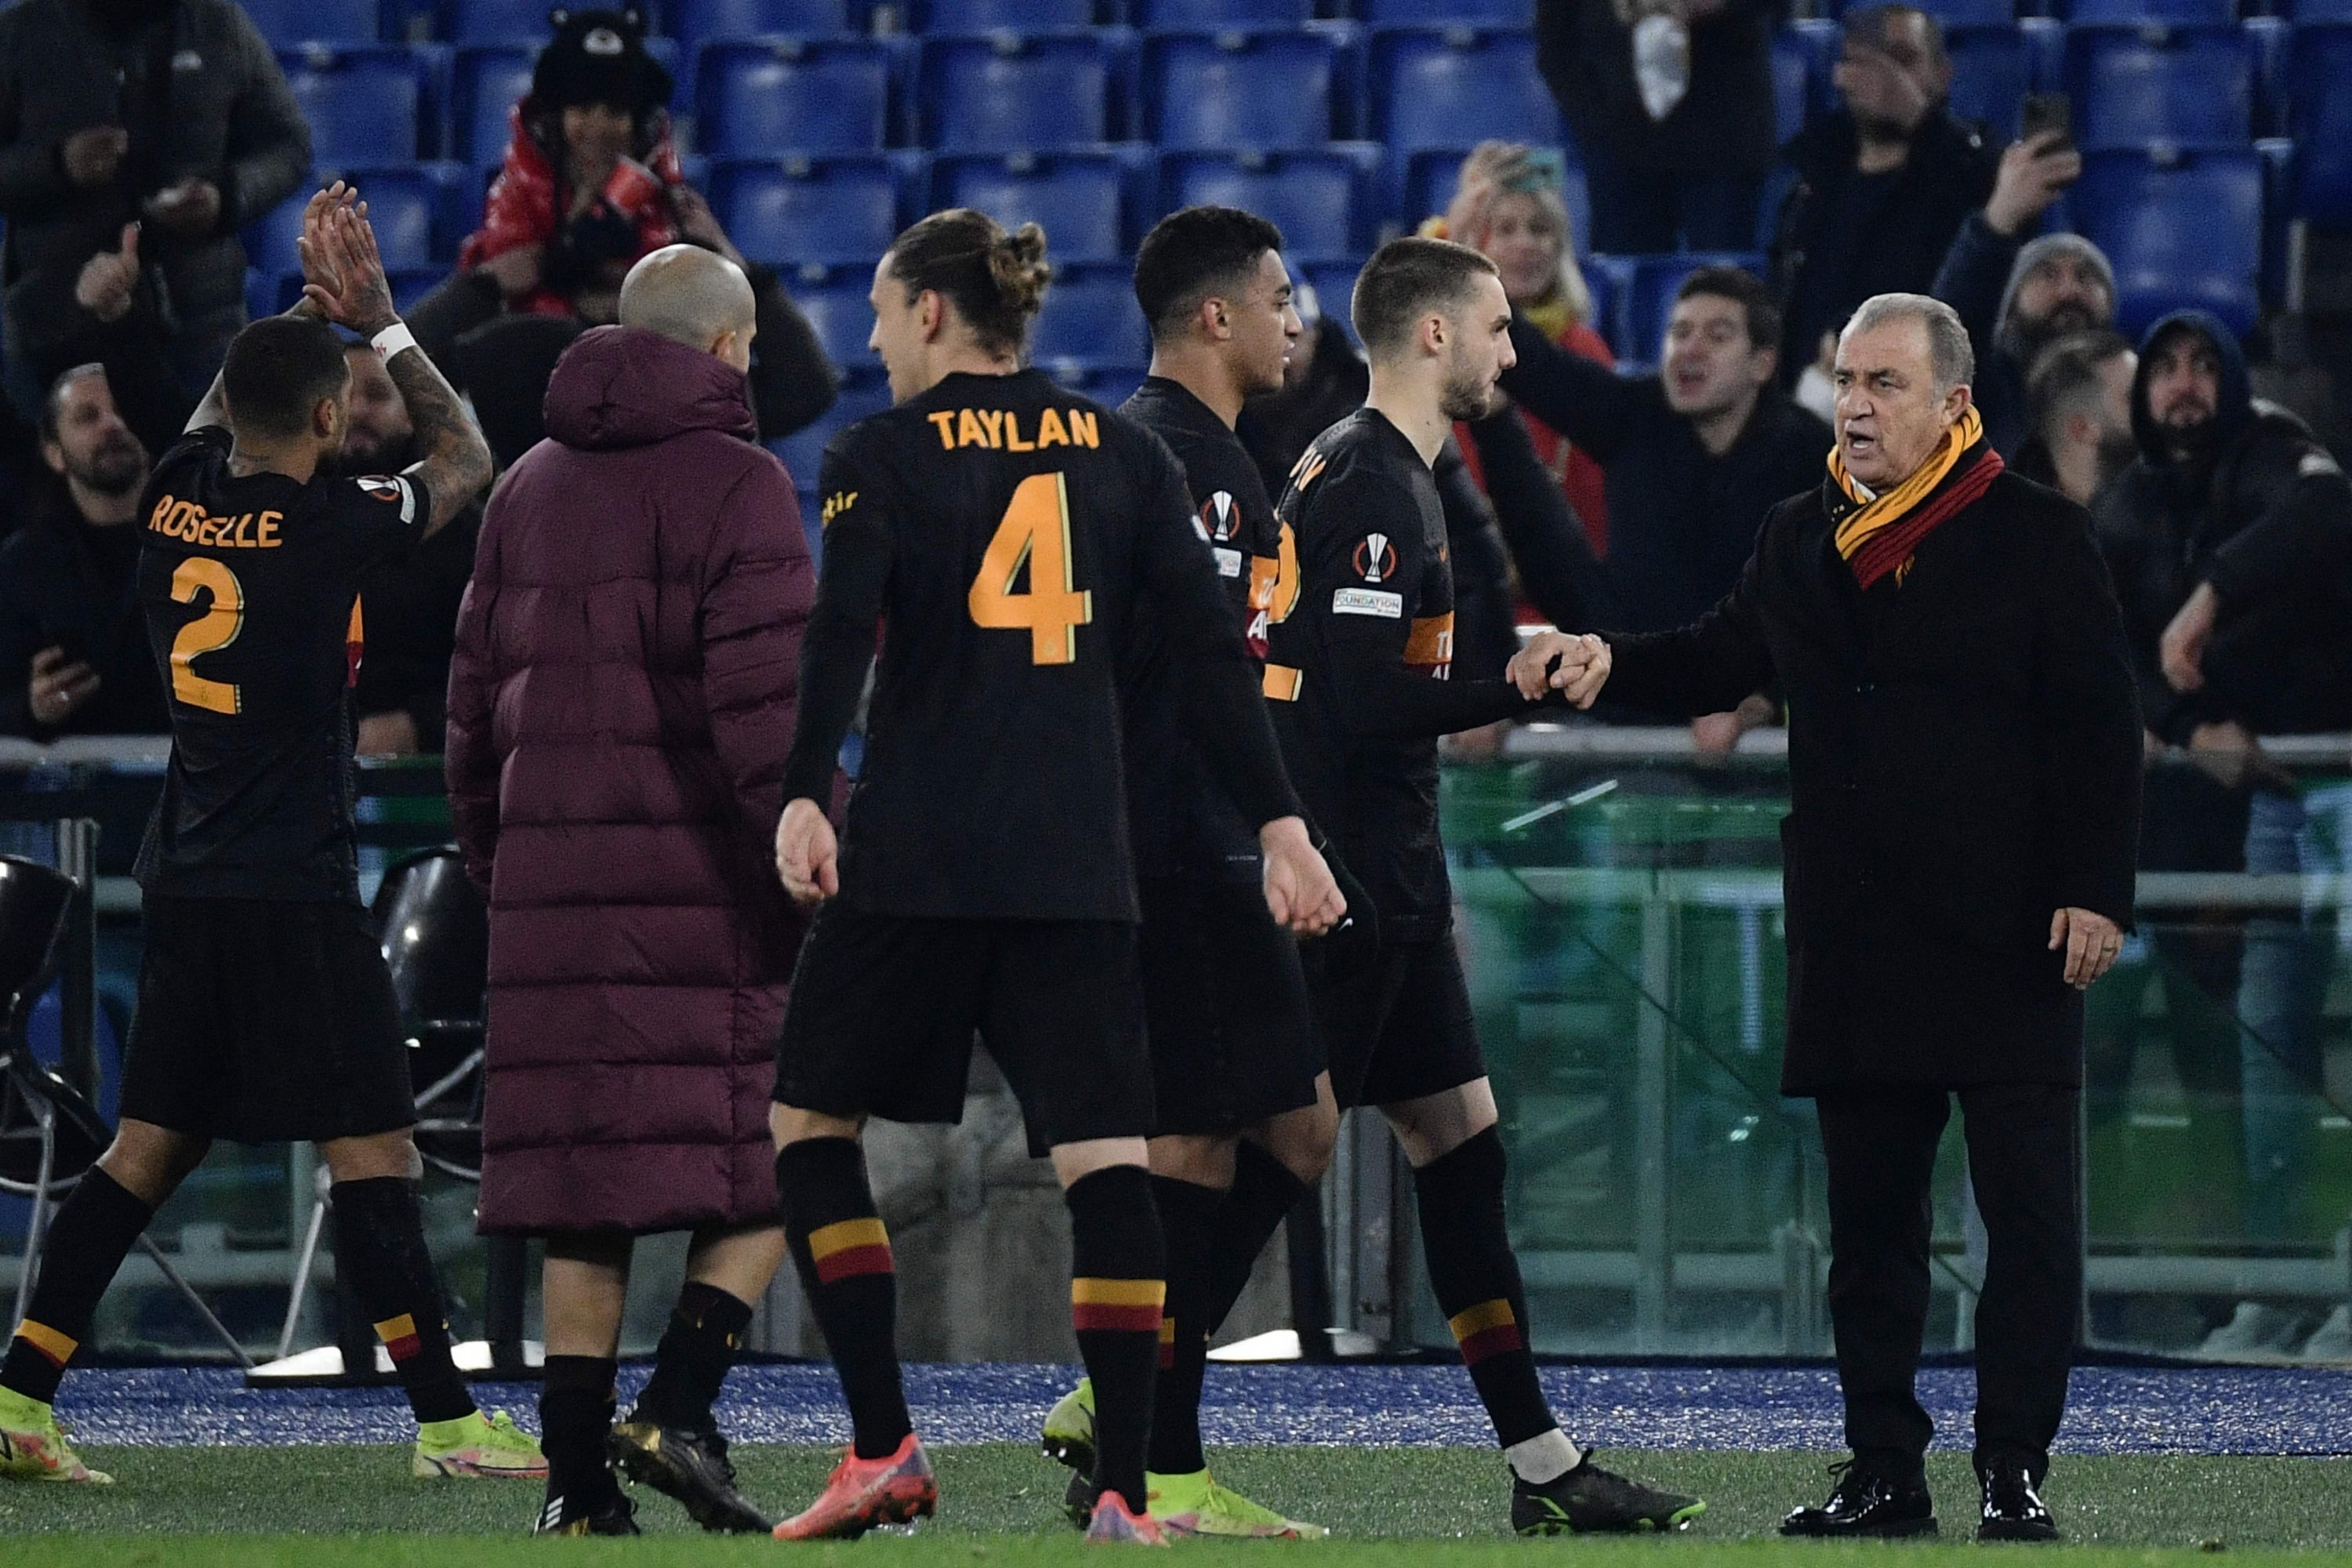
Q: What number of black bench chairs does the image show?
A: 2